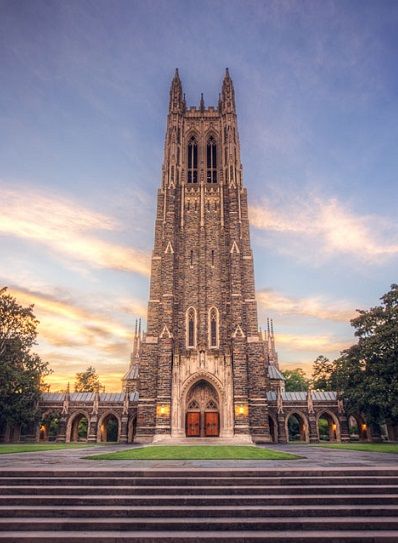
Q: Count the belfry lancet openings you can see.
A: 2